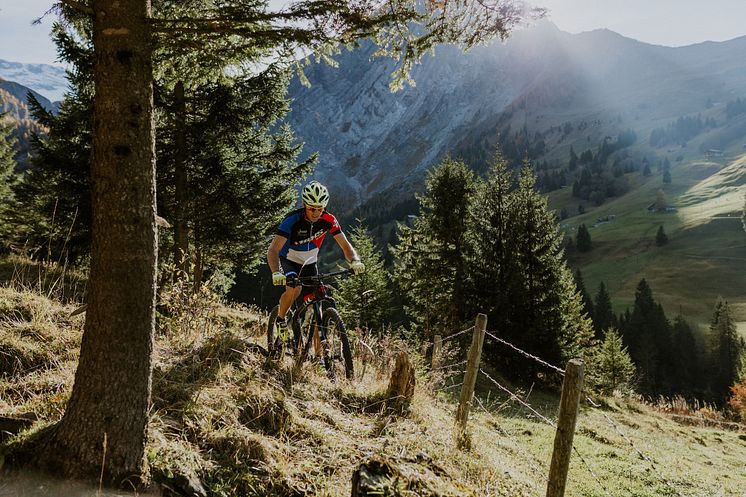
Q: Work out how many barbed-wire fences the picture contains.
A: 1